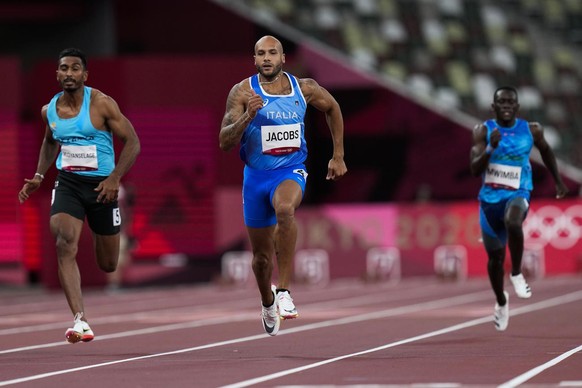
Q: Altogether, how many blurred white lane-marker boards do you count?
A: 5